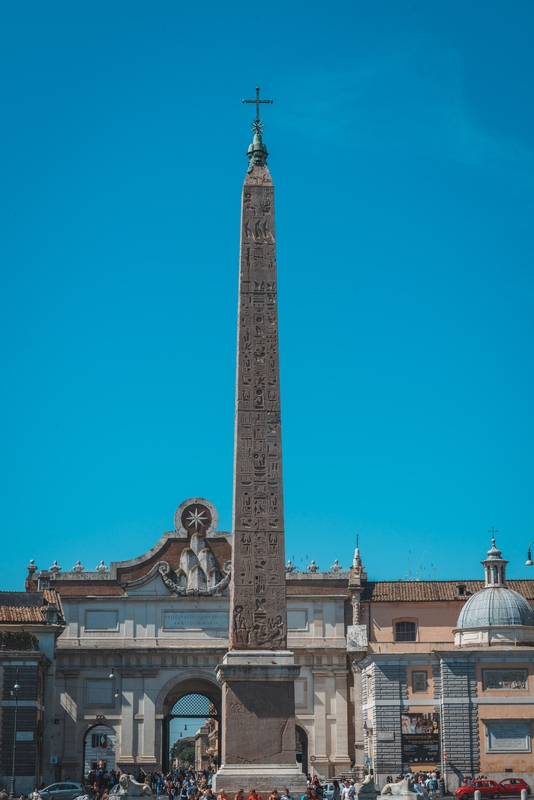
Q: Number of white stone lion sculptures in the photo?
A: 3